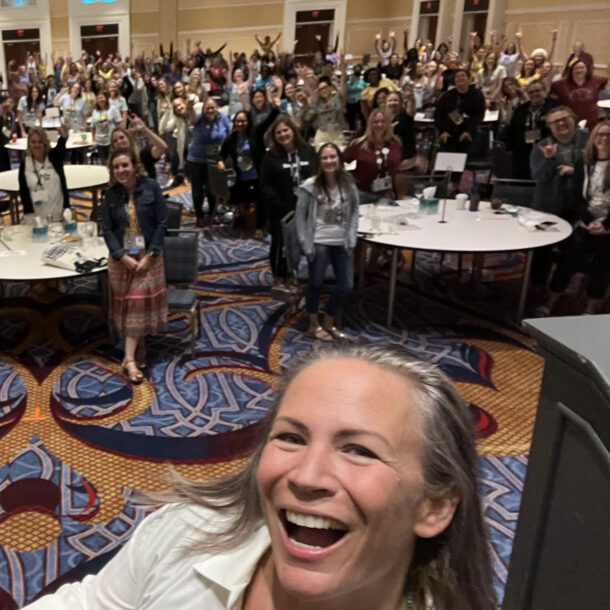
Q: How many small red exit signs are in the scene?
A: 5